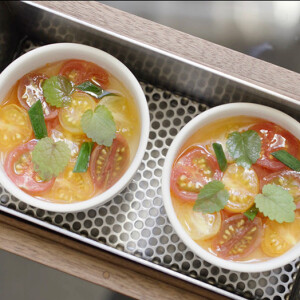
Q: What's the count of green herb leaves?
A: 6